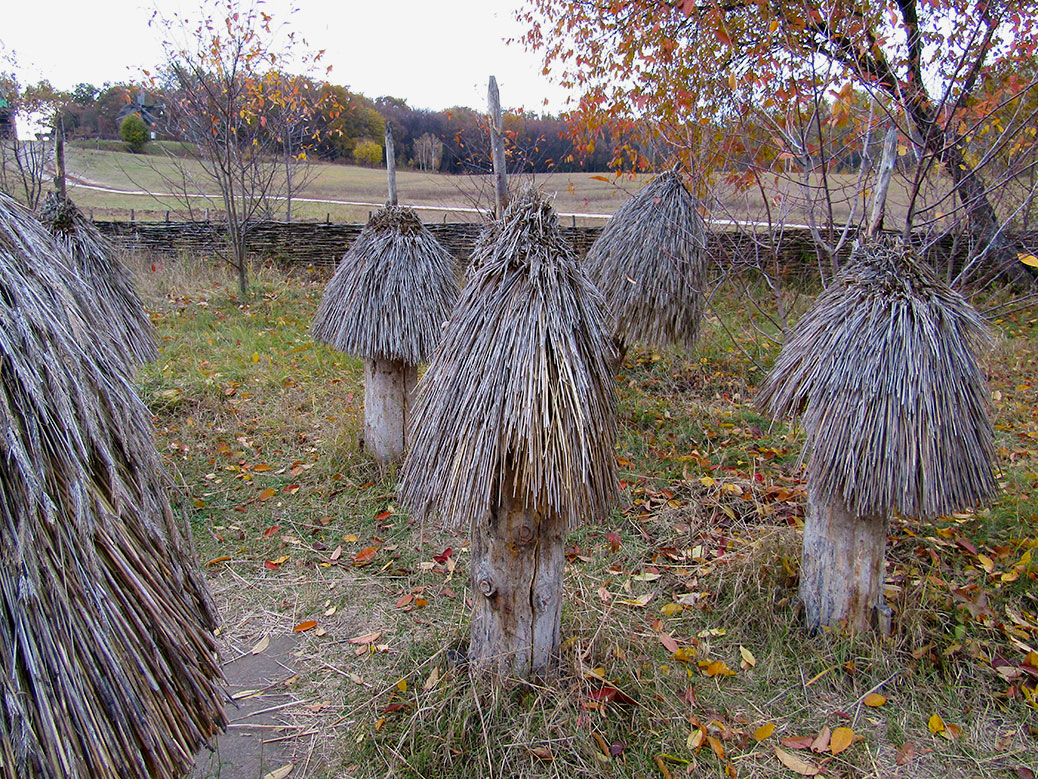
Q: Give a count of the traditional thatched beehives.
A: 6